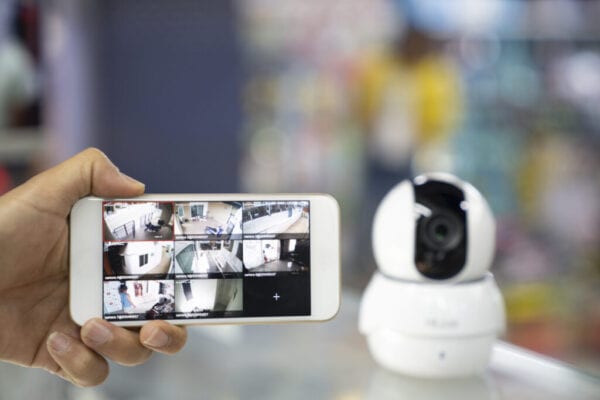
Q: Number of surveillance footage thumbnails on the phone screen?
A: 8